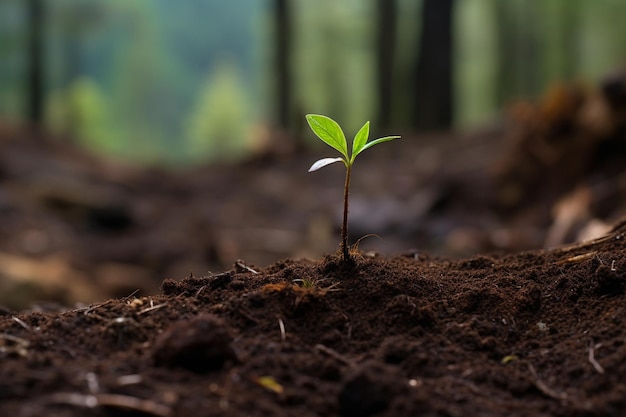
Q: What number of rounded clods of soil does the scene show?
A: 2